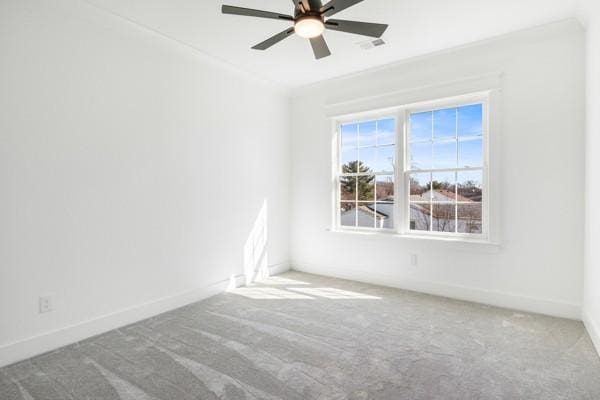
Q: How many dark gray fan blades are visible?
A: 6